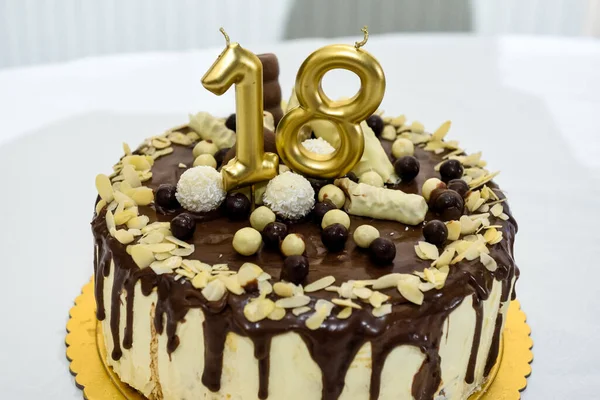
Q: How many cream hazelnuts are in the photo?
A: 11